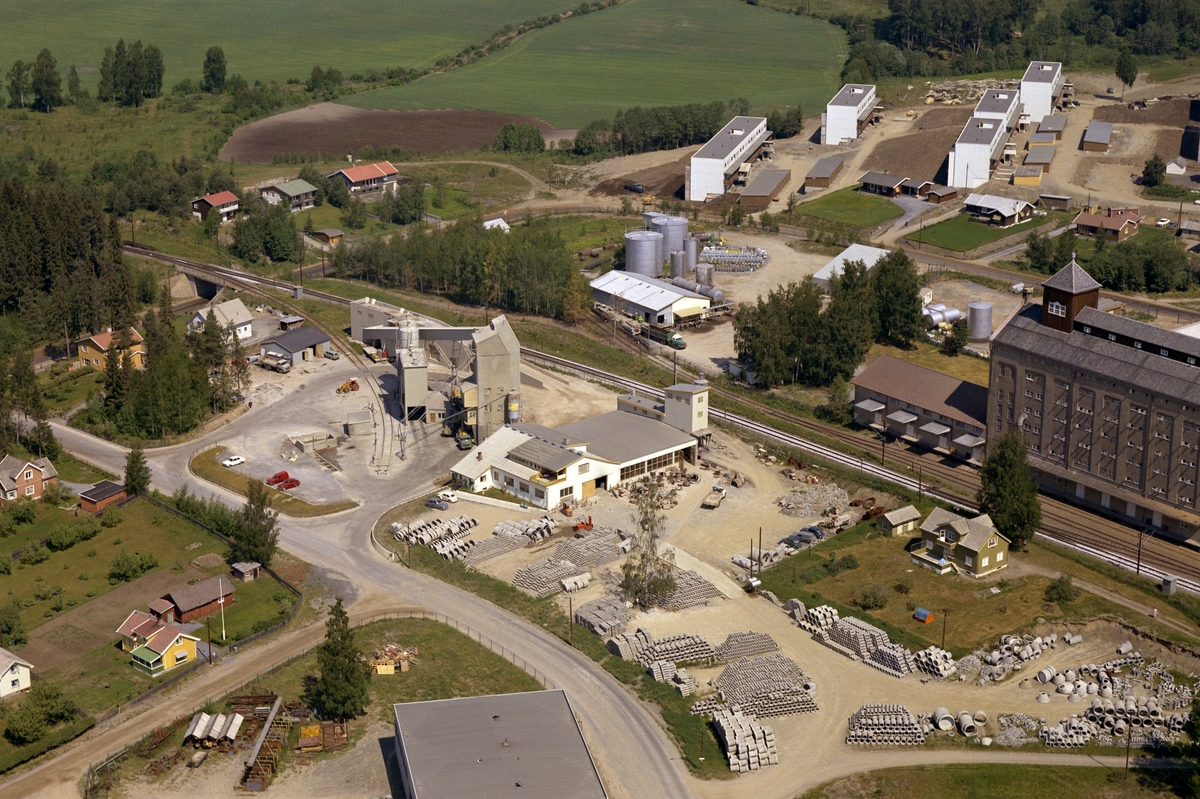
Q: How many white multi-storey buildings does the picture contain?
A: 5